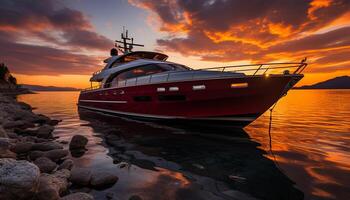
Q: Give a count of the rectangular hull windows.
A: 6